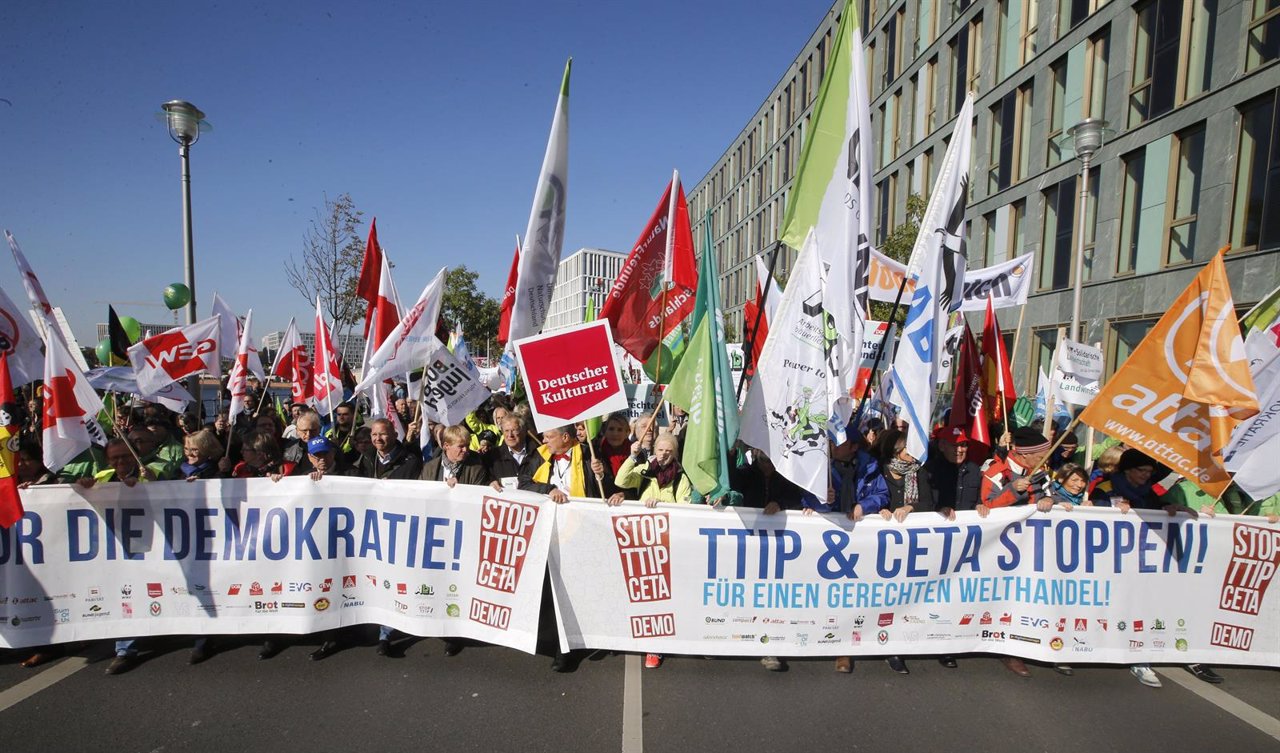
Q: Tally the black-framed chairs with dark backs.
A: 0